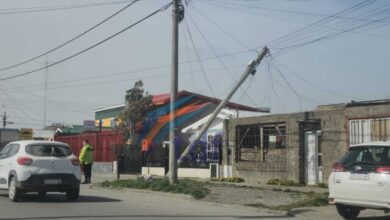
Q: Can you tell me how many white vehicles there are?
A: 2